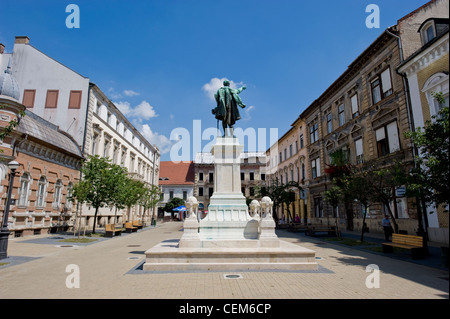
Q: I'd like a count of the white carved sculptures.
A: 3